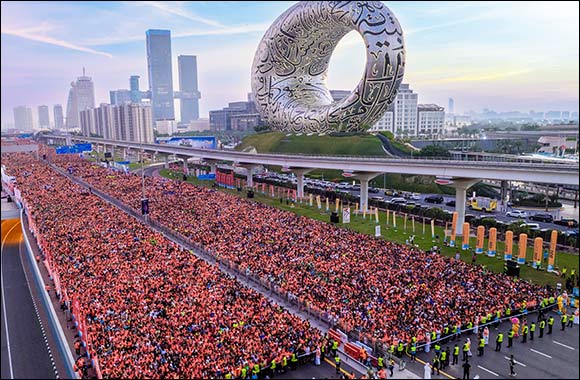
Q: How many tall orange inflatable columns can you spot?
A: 8